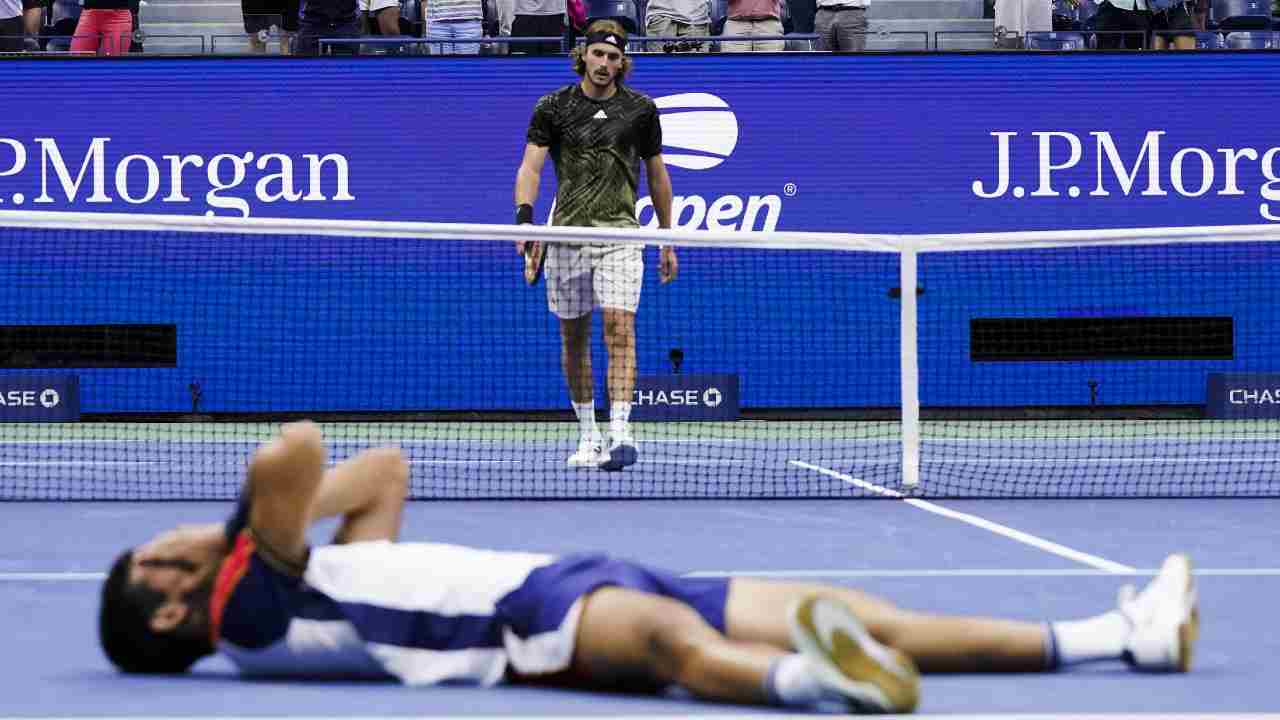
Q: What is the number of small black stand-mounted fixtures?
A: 3